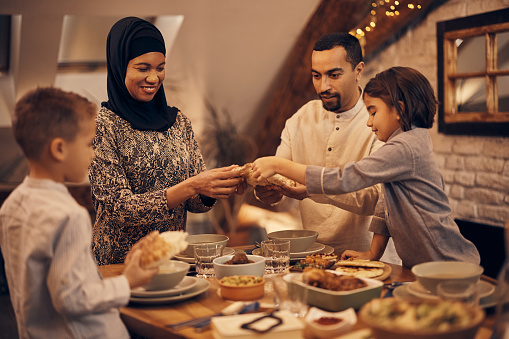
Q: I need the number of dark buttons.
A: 3